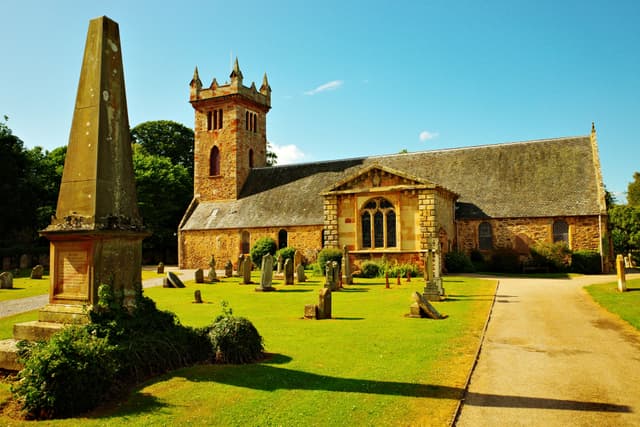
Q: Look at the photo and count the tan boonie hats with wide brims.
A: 0